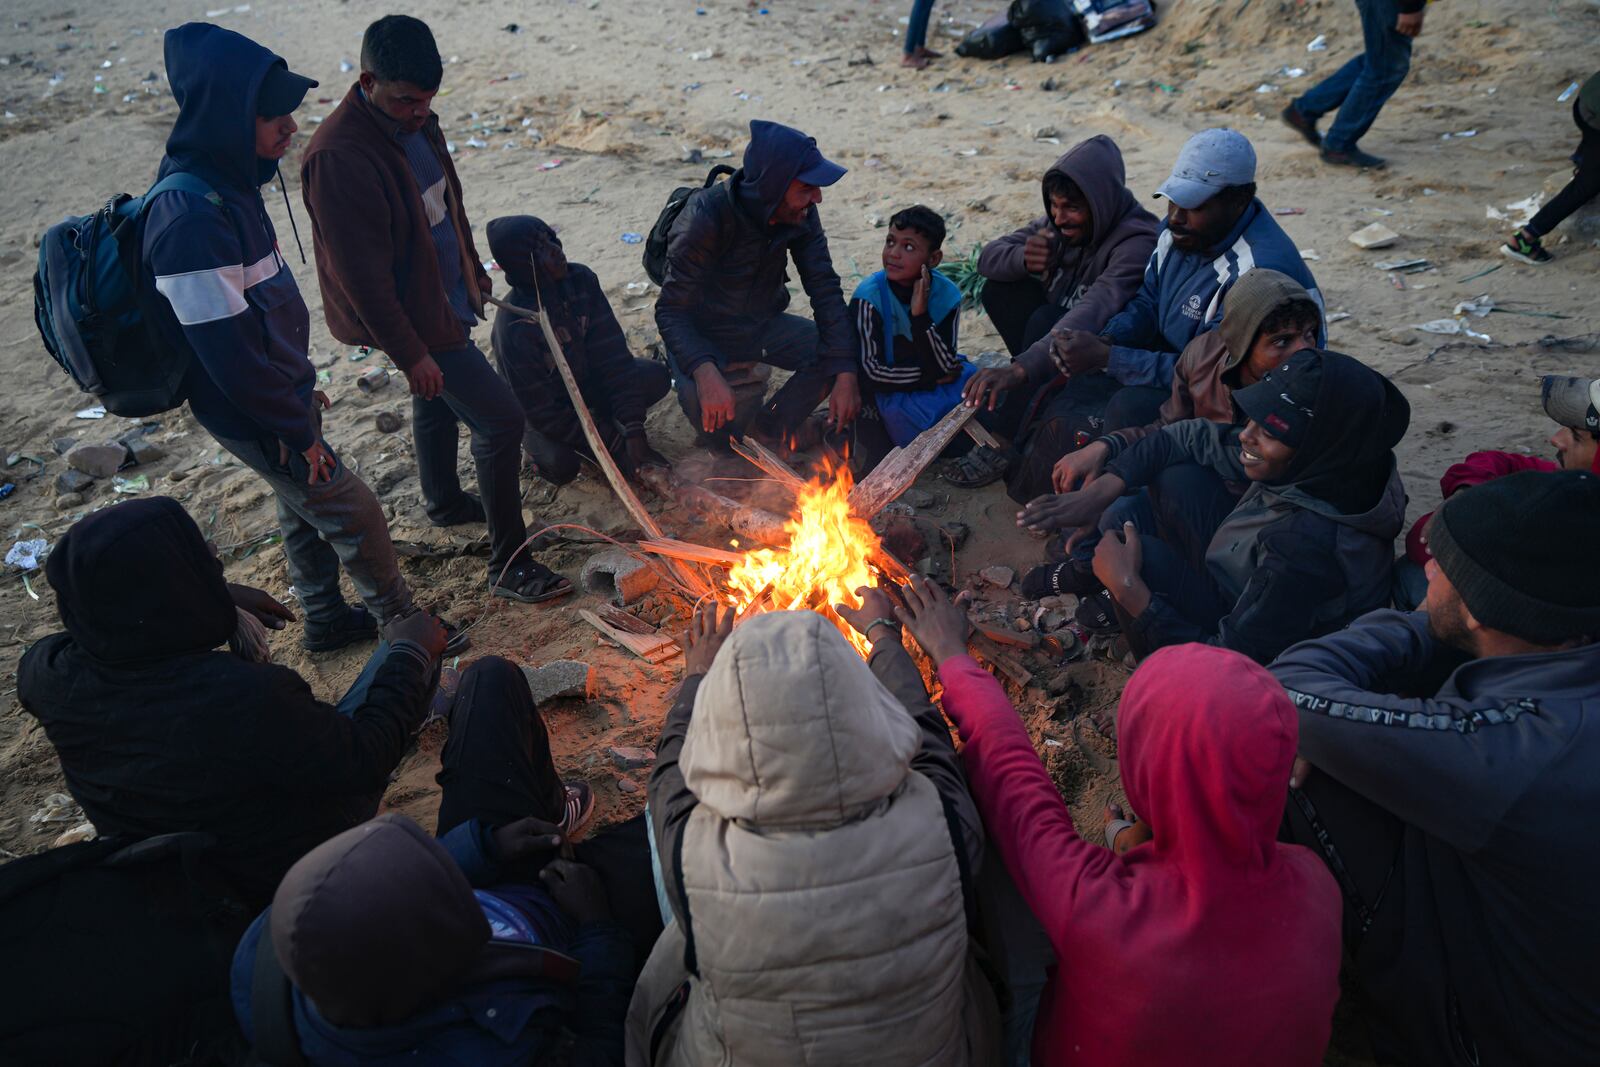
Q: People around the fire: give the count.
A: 15